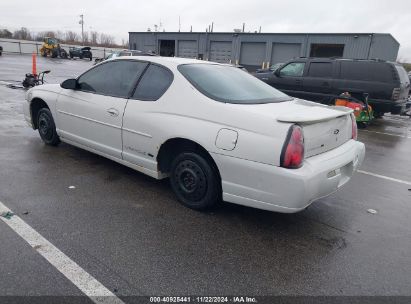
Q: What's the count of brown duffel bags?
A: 0